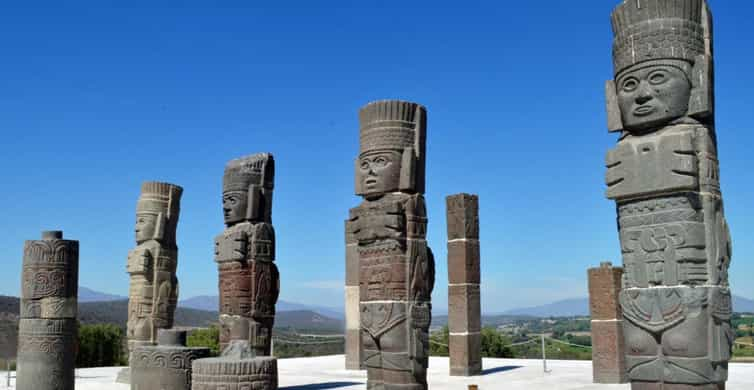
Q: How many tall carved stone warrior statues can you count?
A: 4